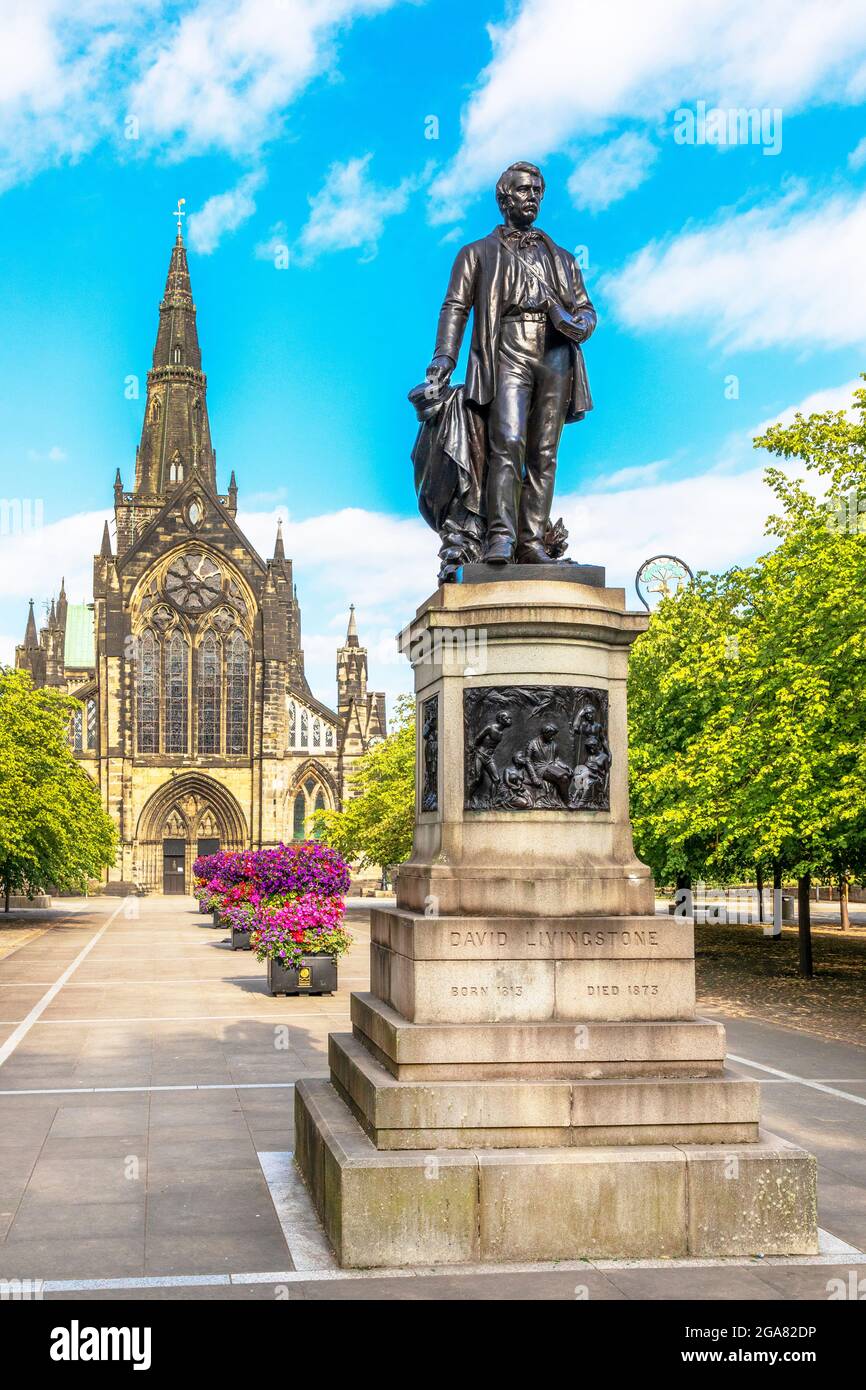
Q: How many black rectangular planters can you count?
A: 4